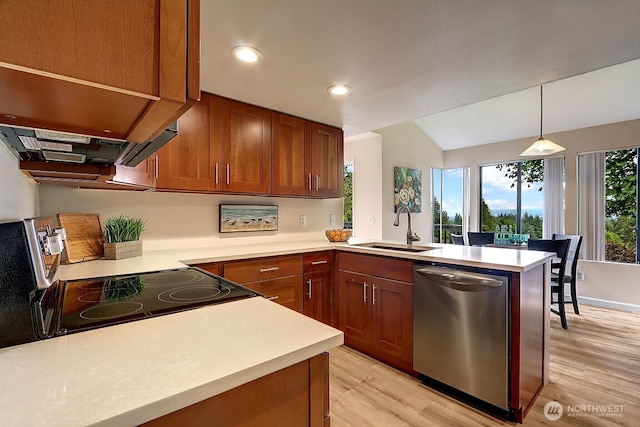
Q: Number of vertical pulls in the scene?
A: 8